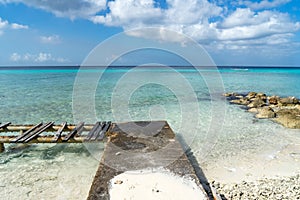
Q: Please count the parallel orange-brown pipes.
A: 2